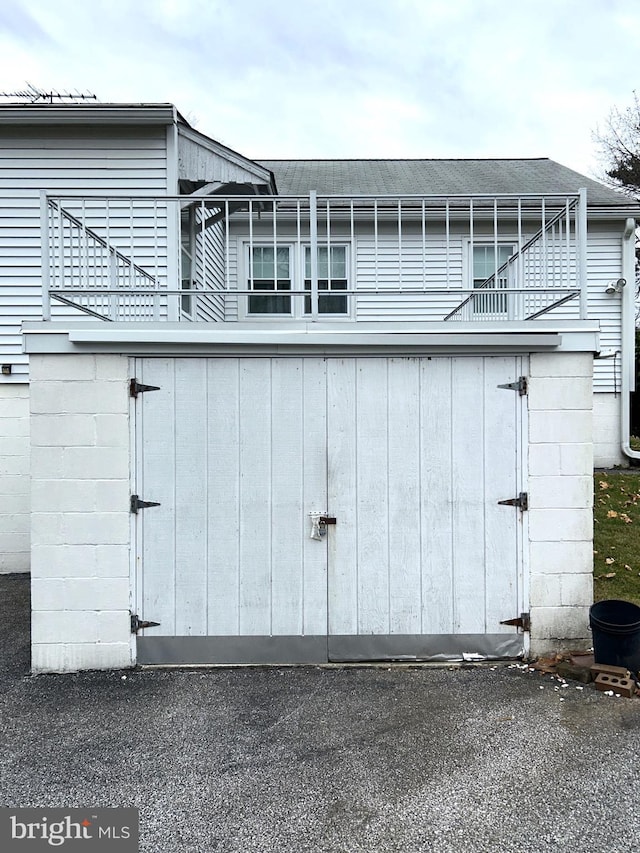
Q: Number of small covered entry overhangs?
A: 1